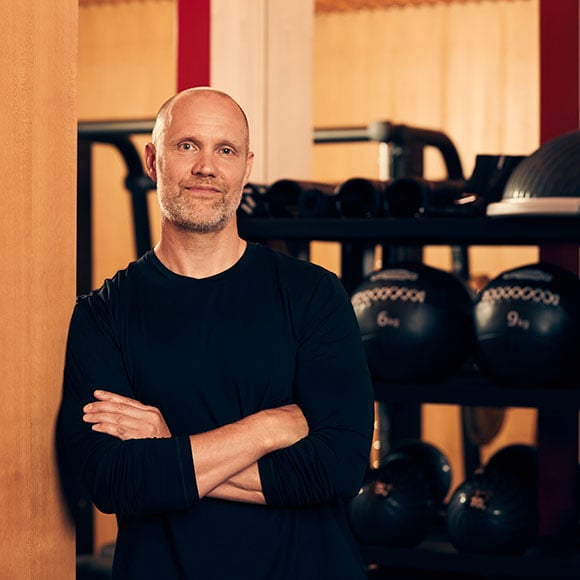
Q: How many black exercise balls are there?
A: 6